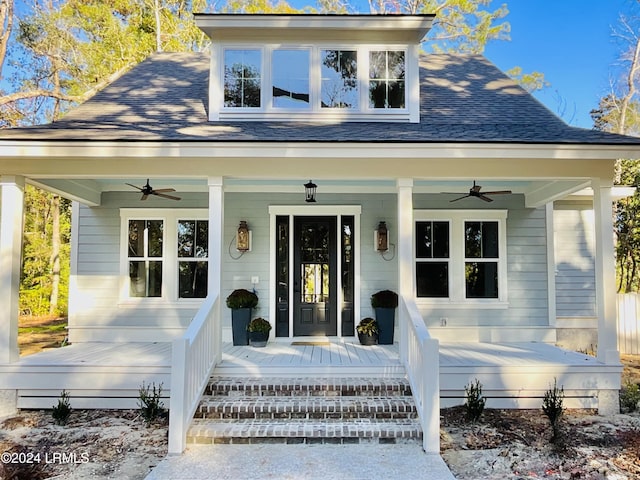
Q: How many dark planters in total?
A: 4